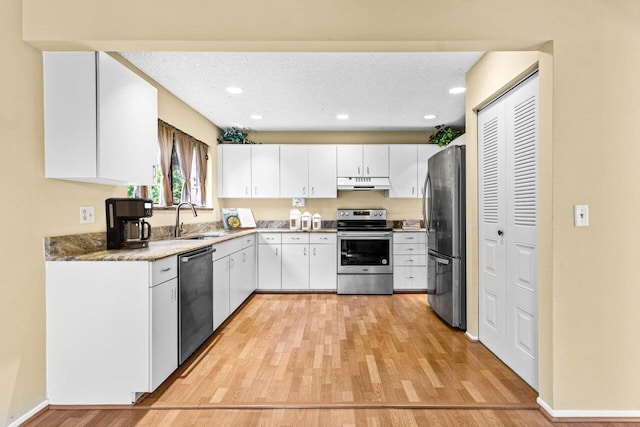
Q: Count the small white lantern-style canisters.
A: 3